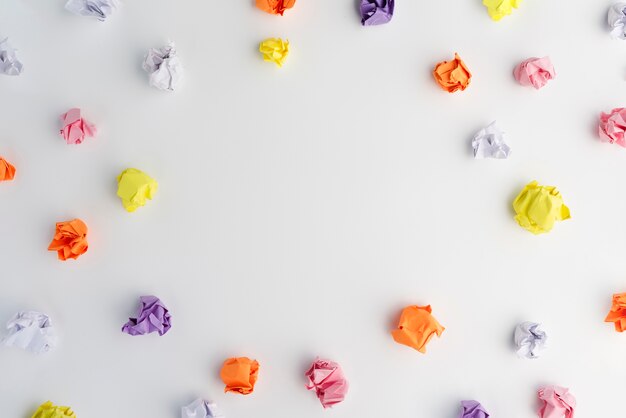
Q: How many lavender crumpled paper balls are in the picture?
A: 3